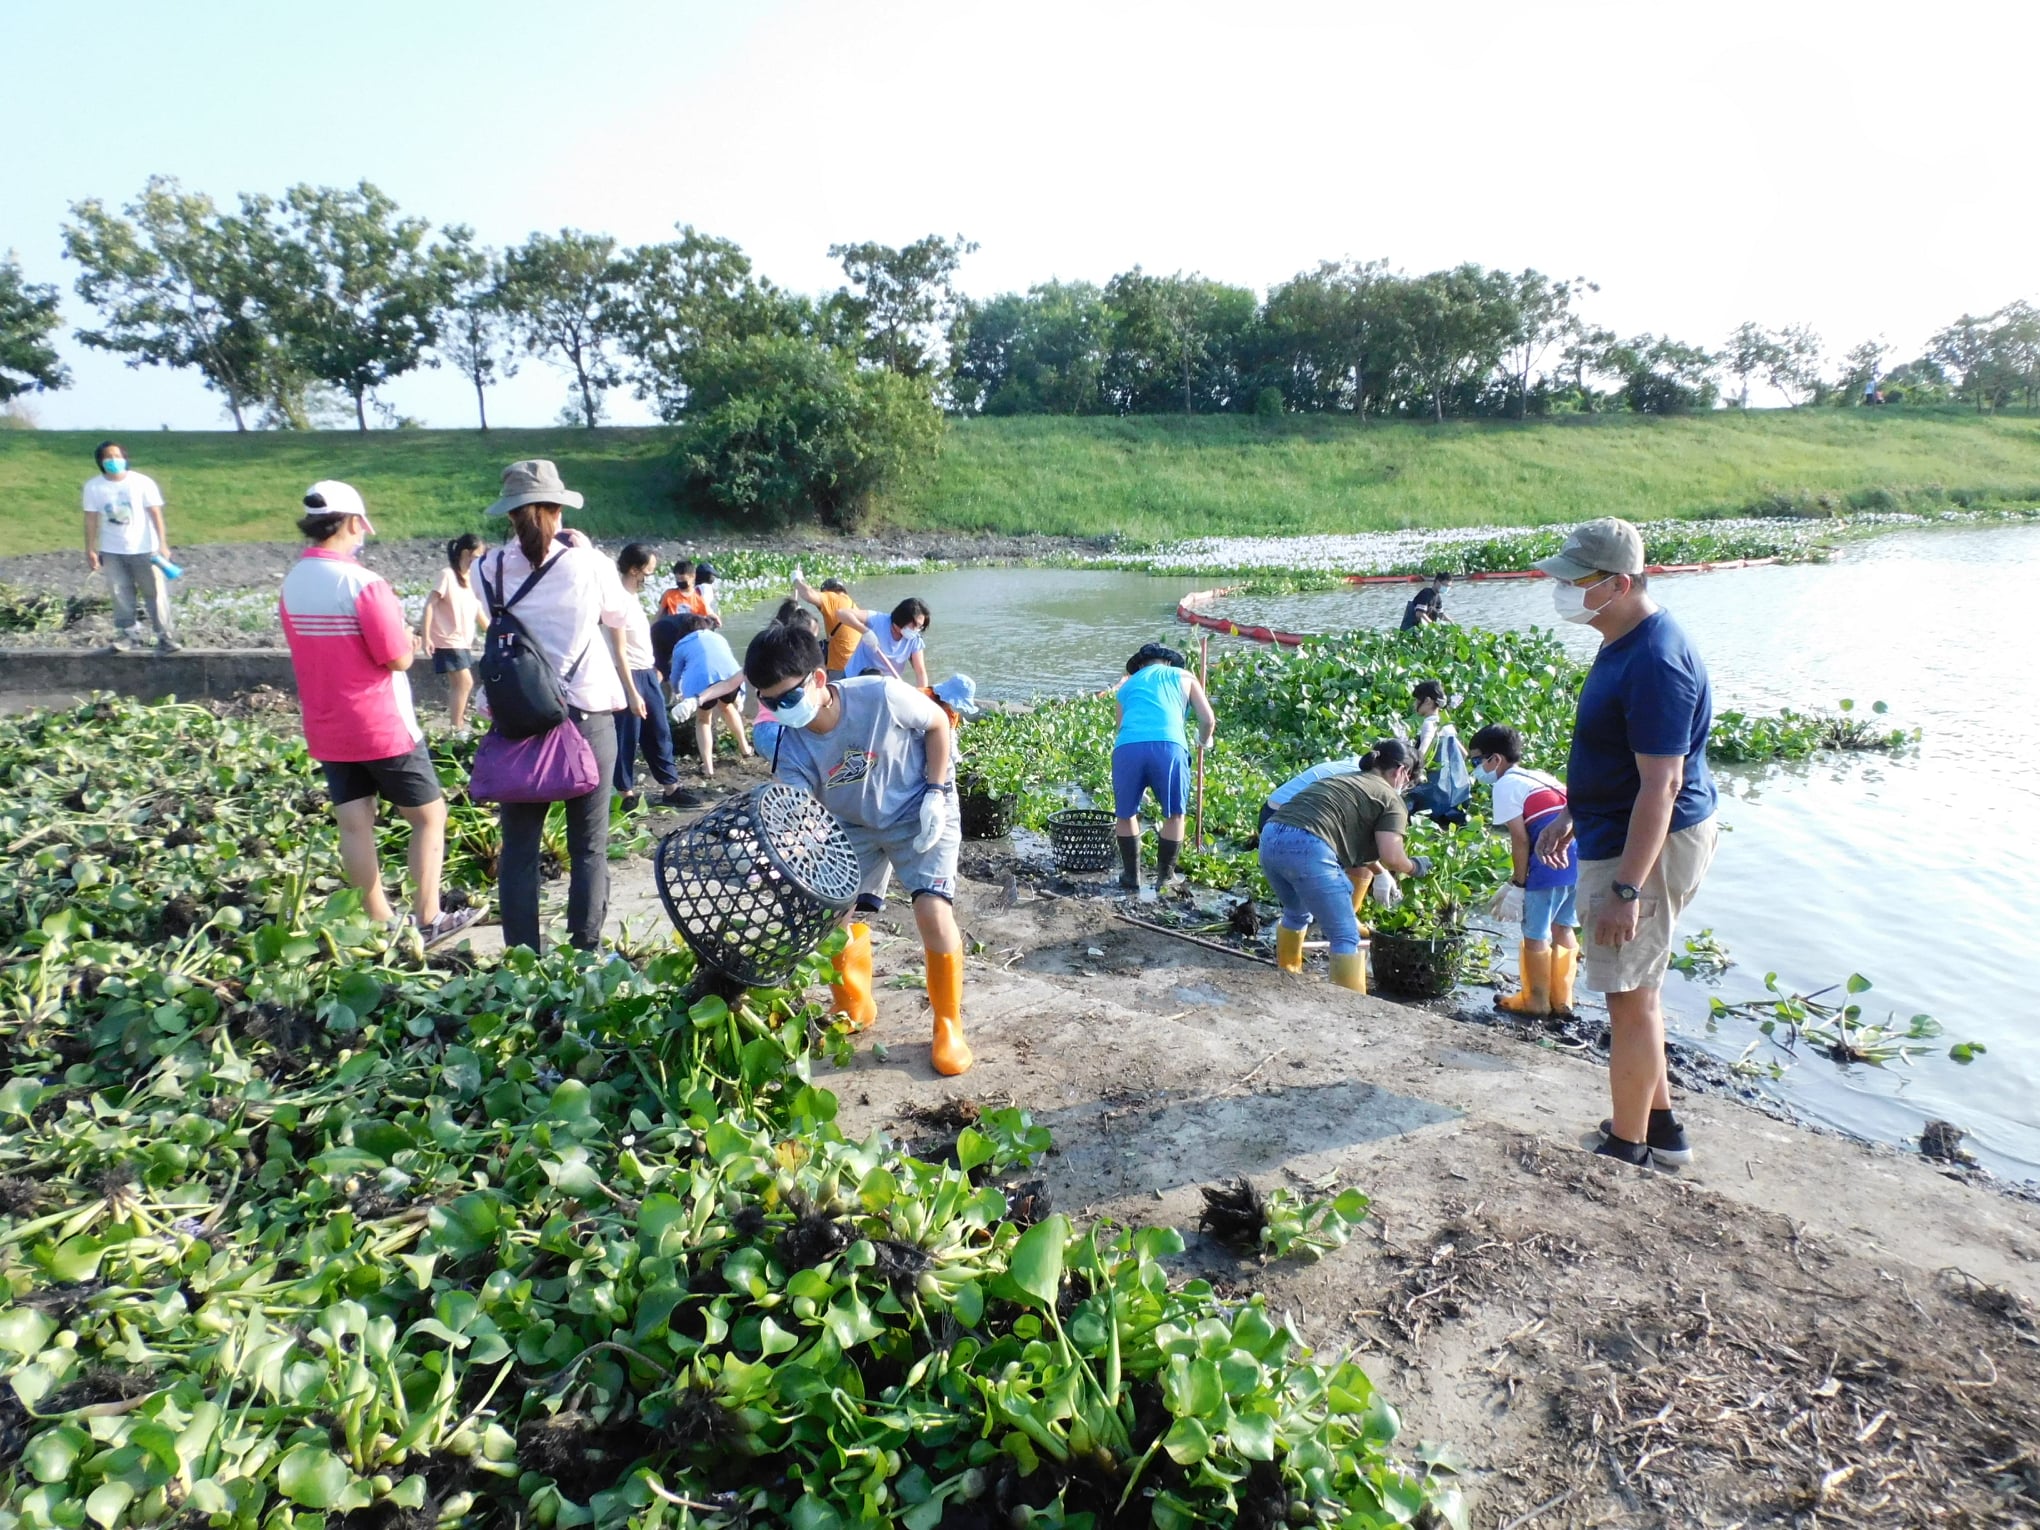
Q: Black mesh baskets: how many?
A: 4